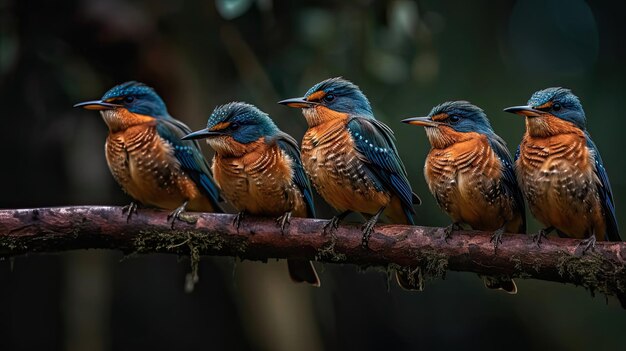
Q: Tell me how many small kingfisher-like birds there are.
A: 5